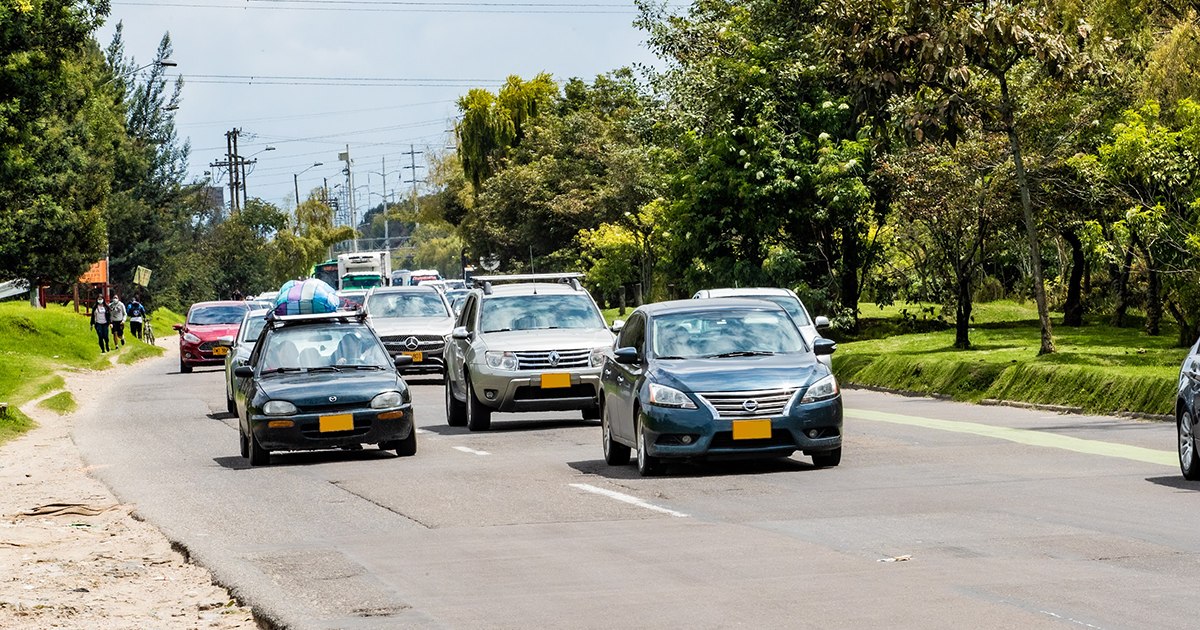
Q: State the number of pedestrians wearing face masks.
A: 2